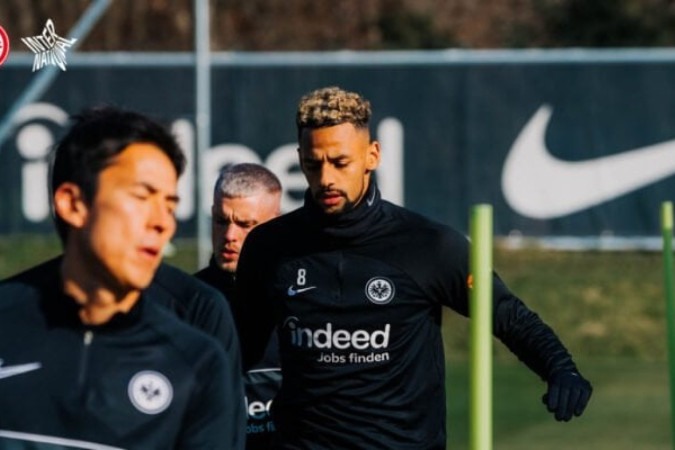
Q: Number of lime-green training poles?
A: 2